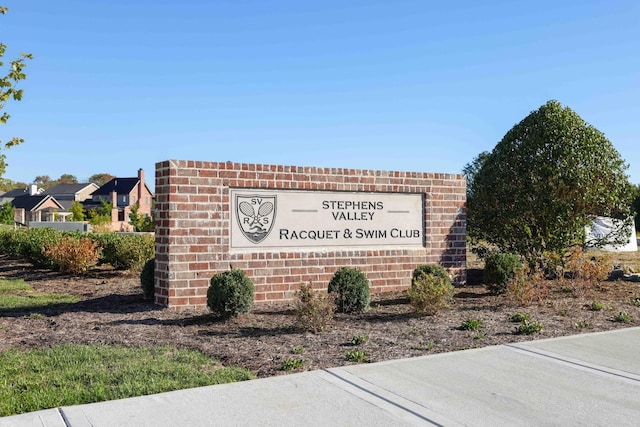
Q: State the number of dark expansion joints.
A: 3